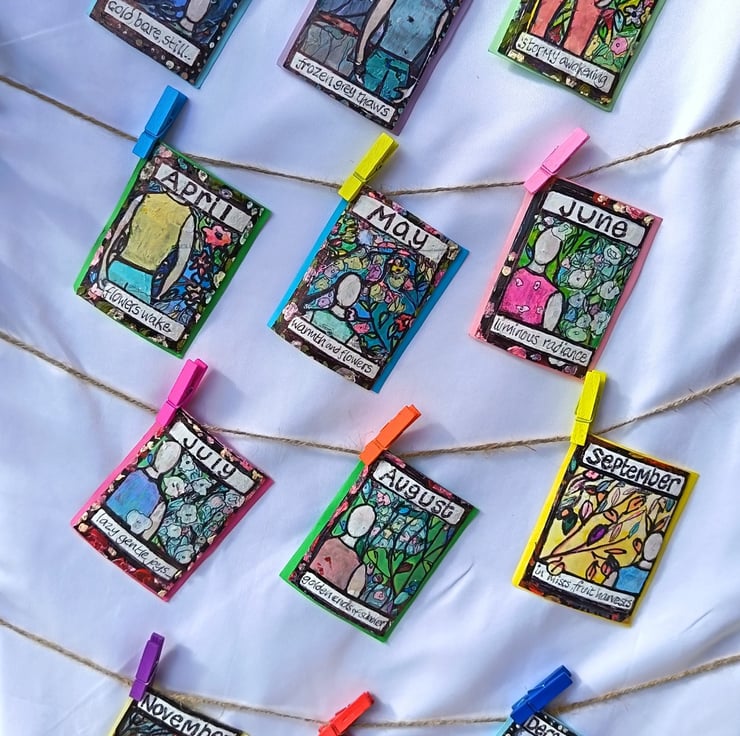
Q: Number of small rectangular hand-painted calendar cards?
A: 11